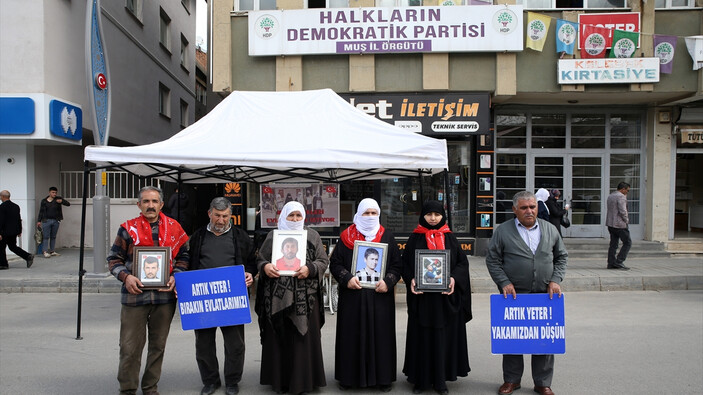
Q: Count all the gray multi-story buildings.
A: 1